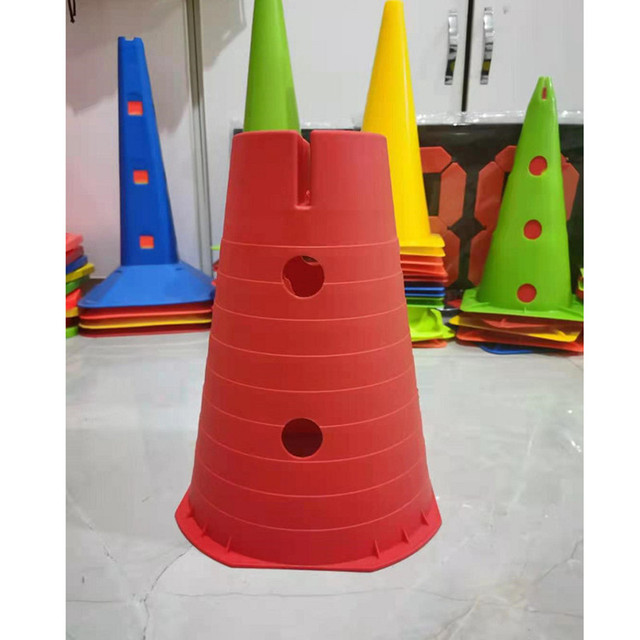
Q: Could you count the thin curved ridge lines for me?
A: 9